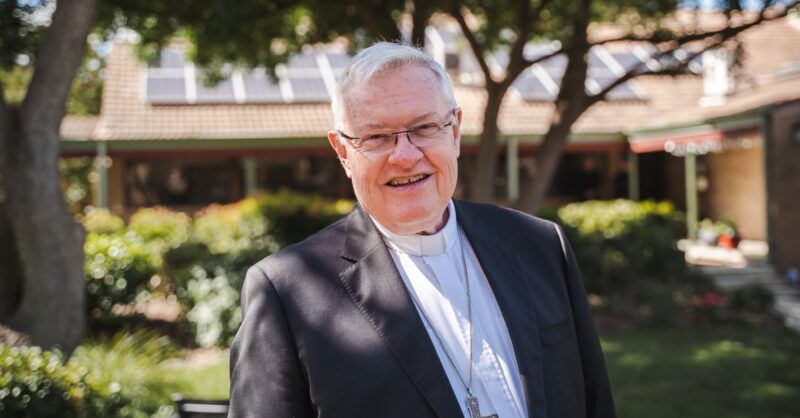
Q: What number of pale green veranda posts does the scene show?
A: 5